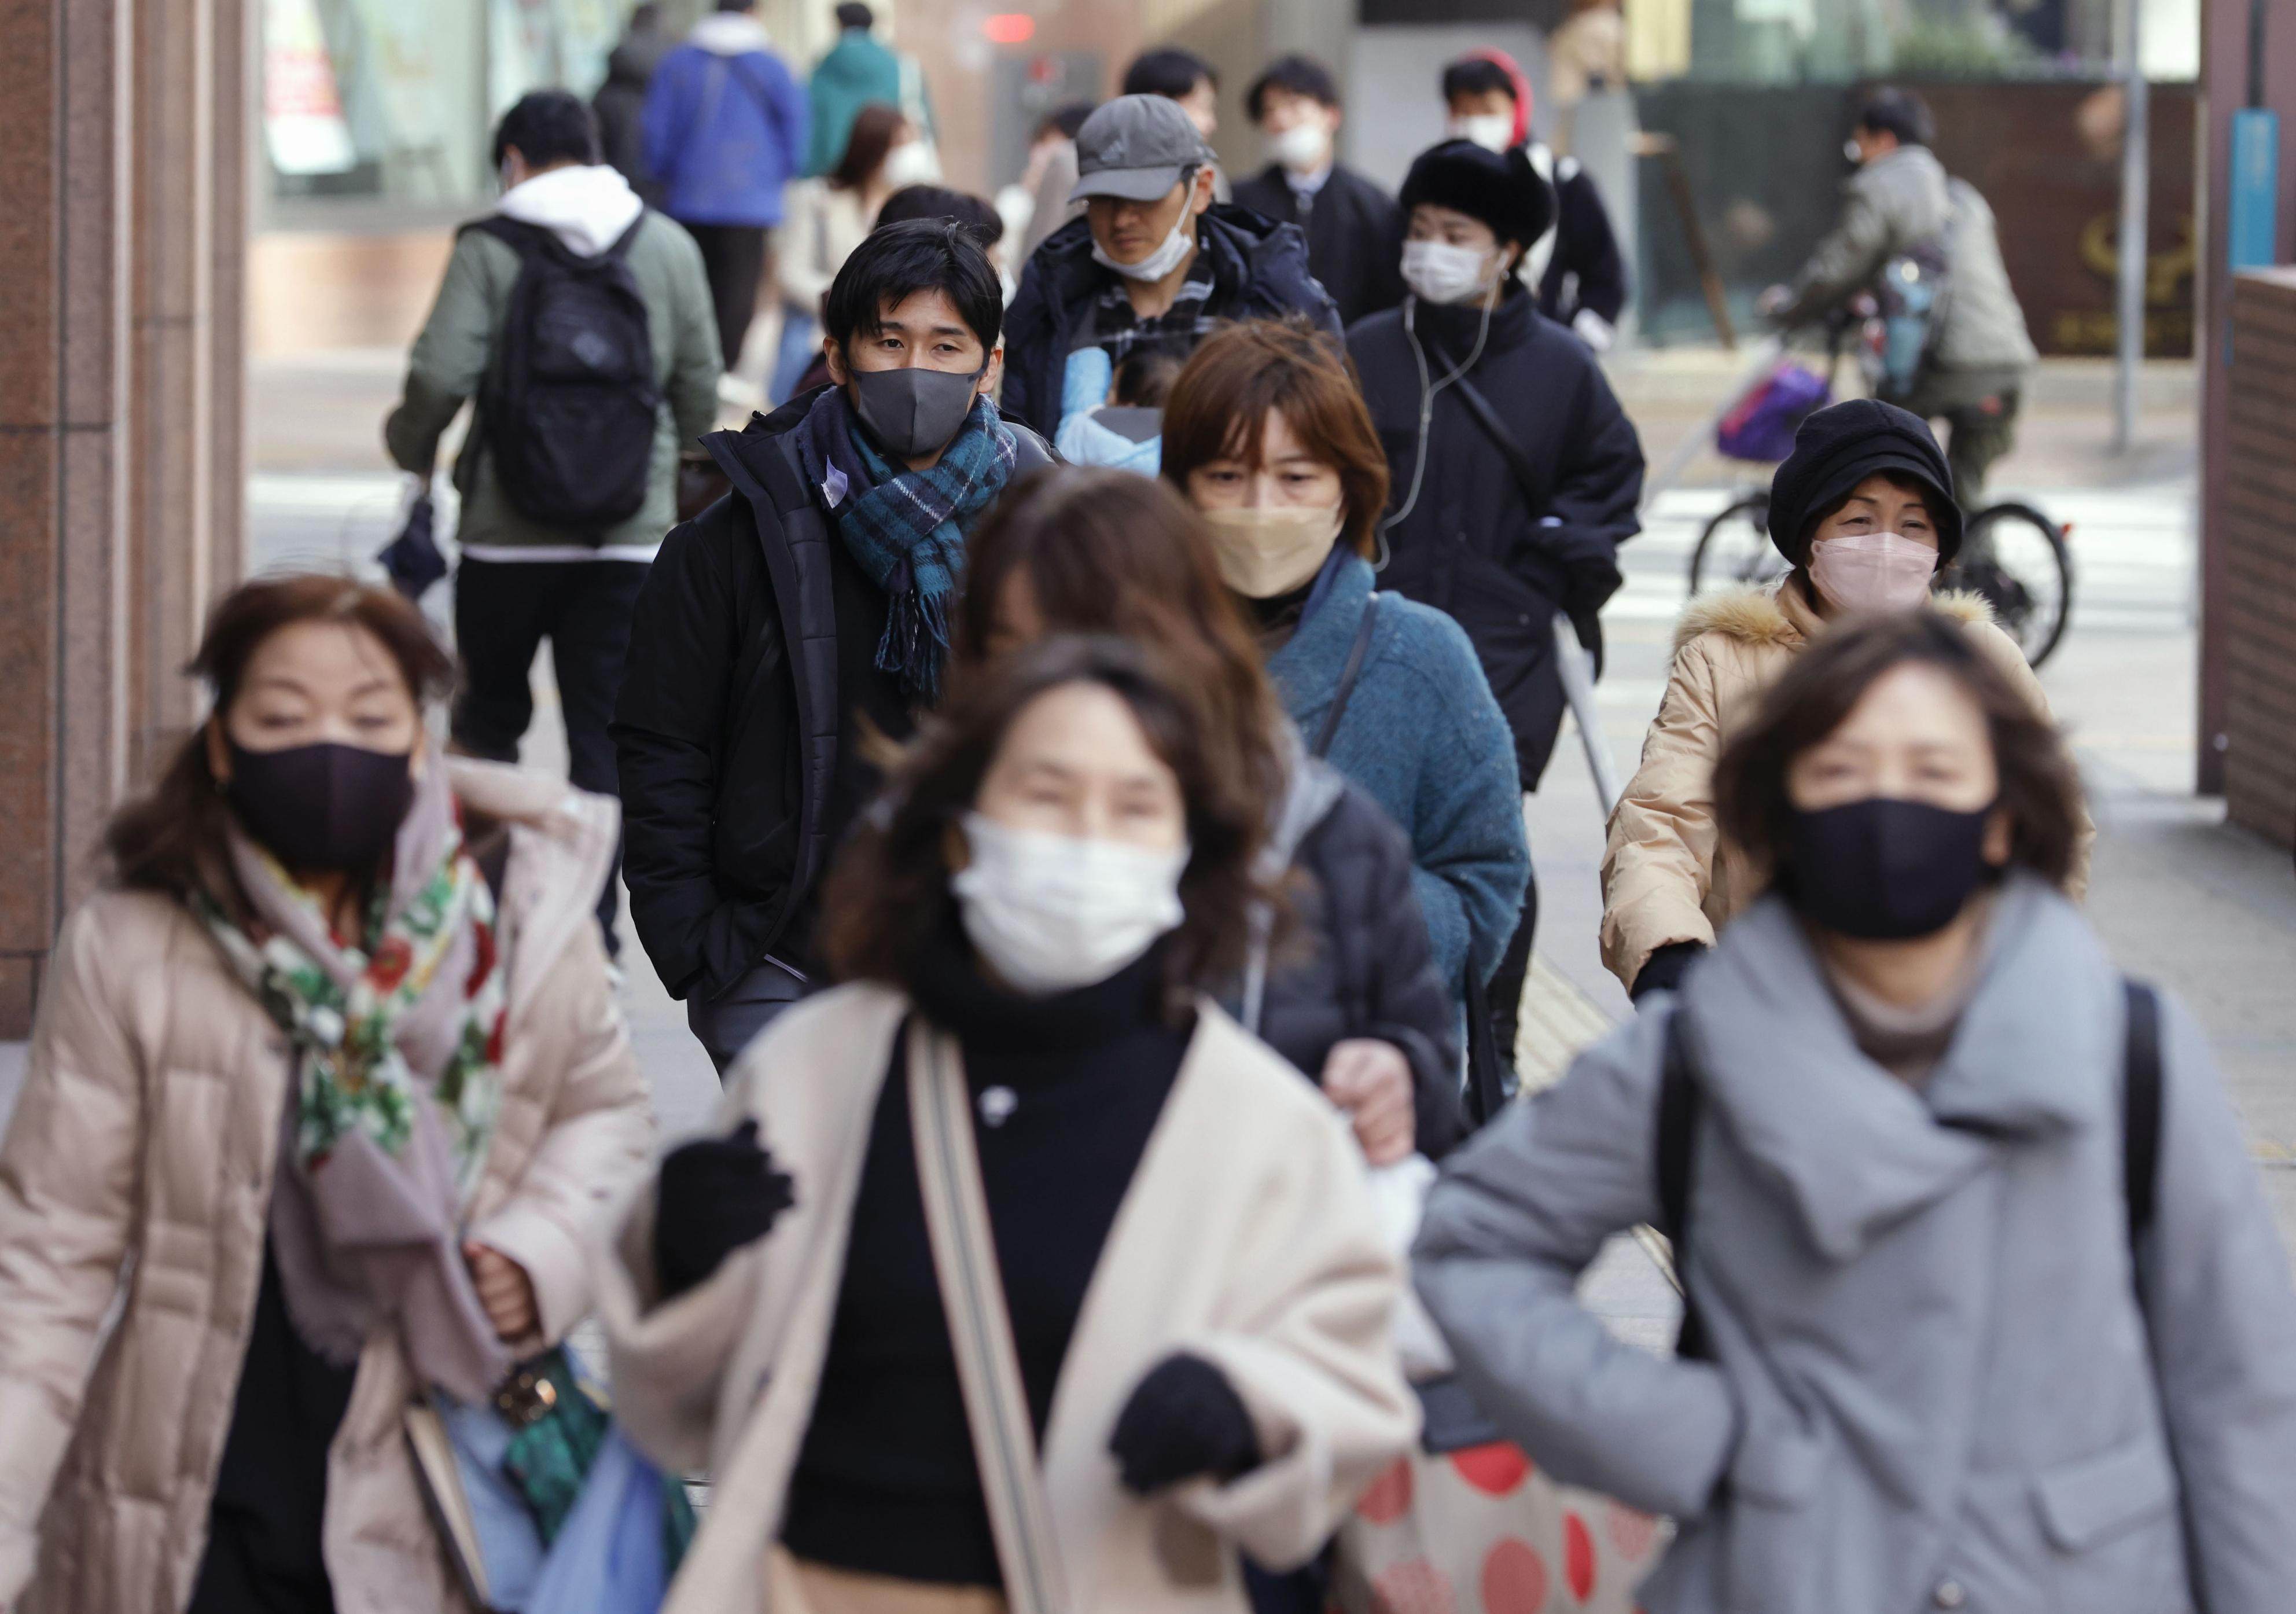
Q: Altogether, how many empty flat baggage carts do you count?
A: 0